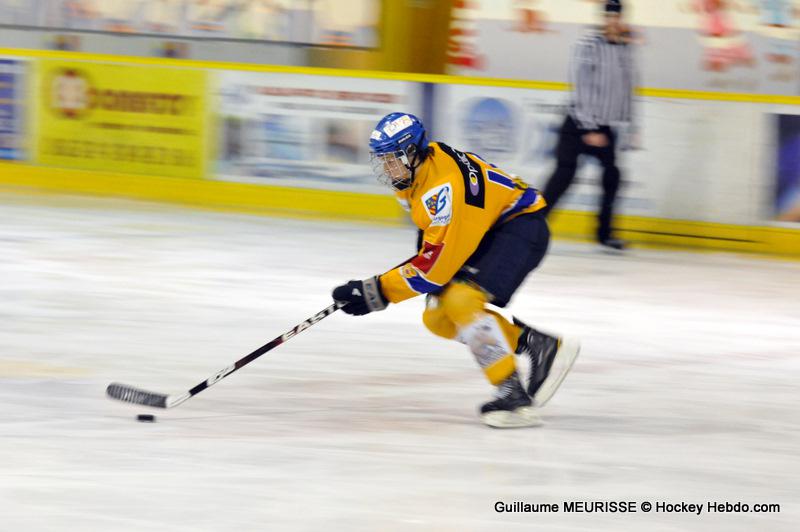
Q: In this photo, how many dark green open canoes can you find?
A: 0